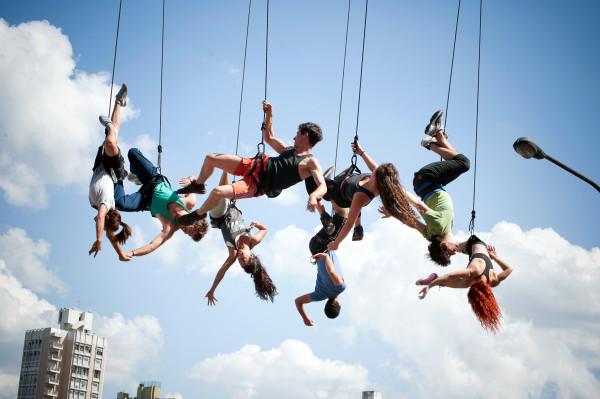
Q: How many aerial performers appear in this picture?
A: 8